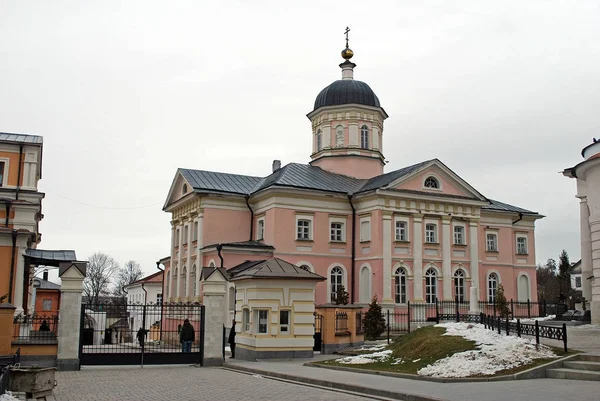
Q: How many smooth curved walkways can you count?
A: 1